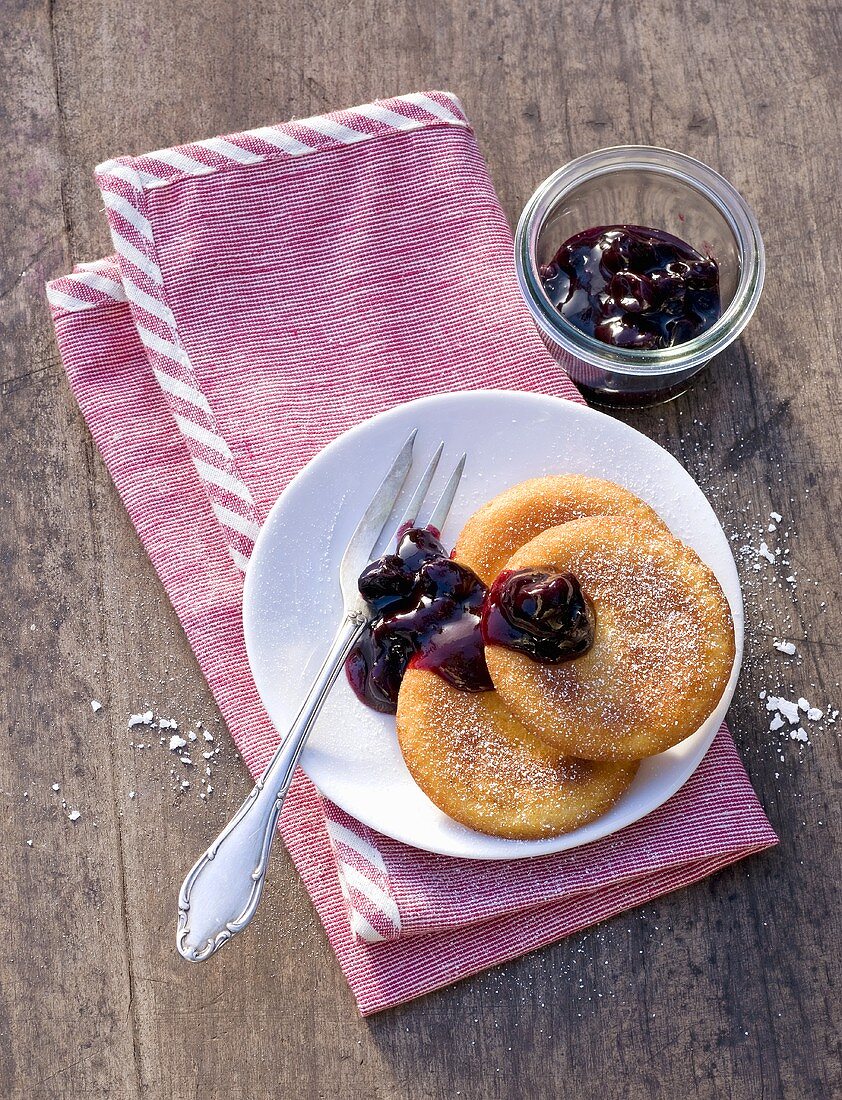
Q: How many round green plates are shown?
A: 0